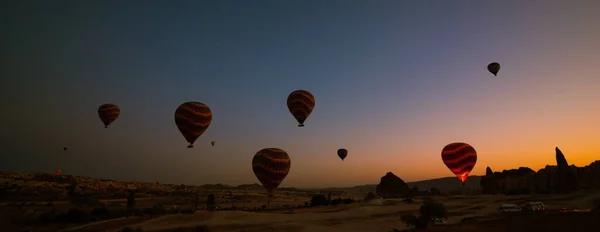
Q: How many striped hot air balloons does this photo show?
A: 5